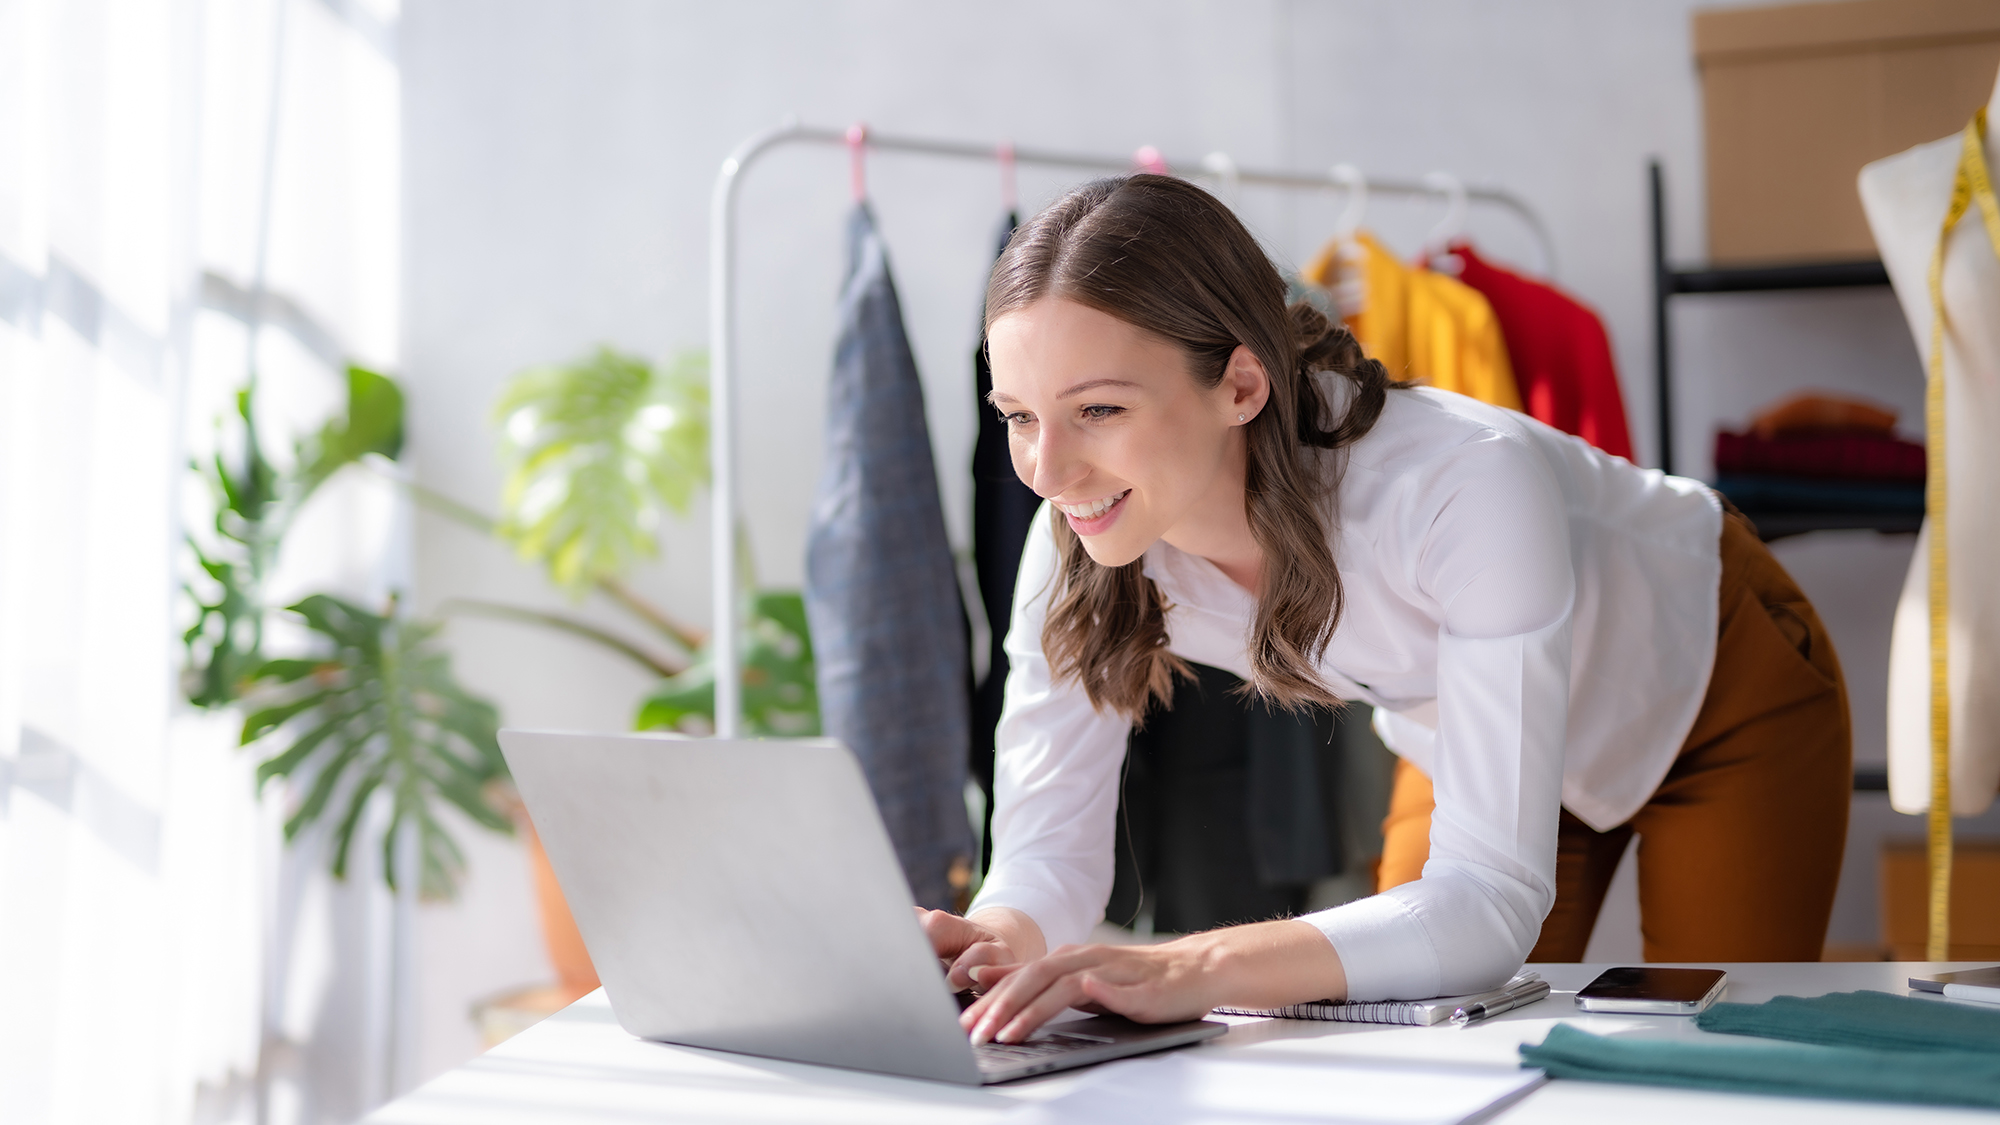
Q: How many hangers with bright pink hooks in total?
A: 3